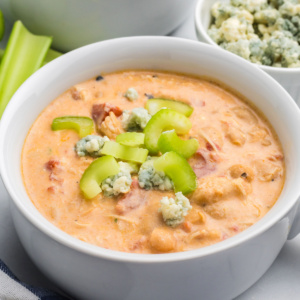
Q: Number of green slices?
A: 8